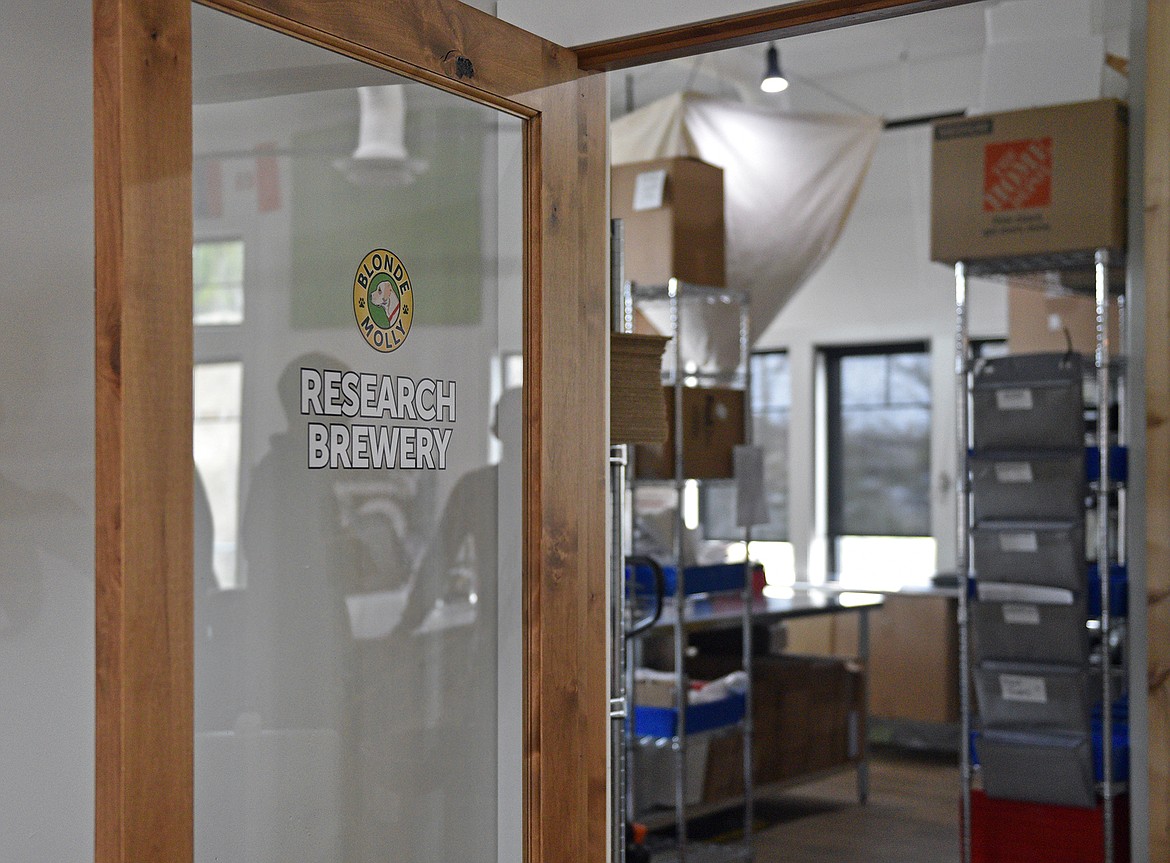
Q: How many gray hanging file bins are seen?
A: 6